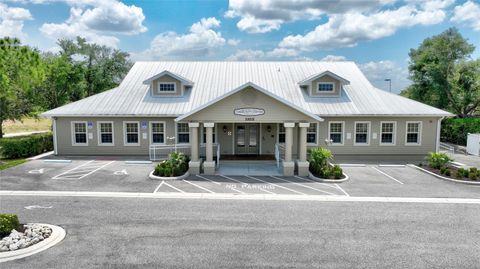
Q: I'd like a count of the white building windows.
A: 14